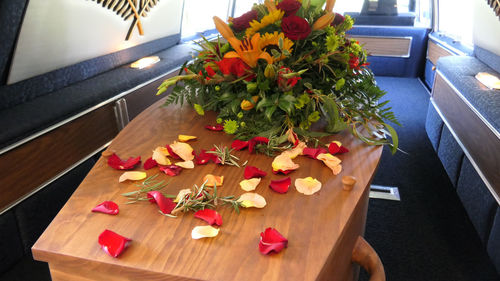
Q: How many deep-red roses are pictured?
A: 4